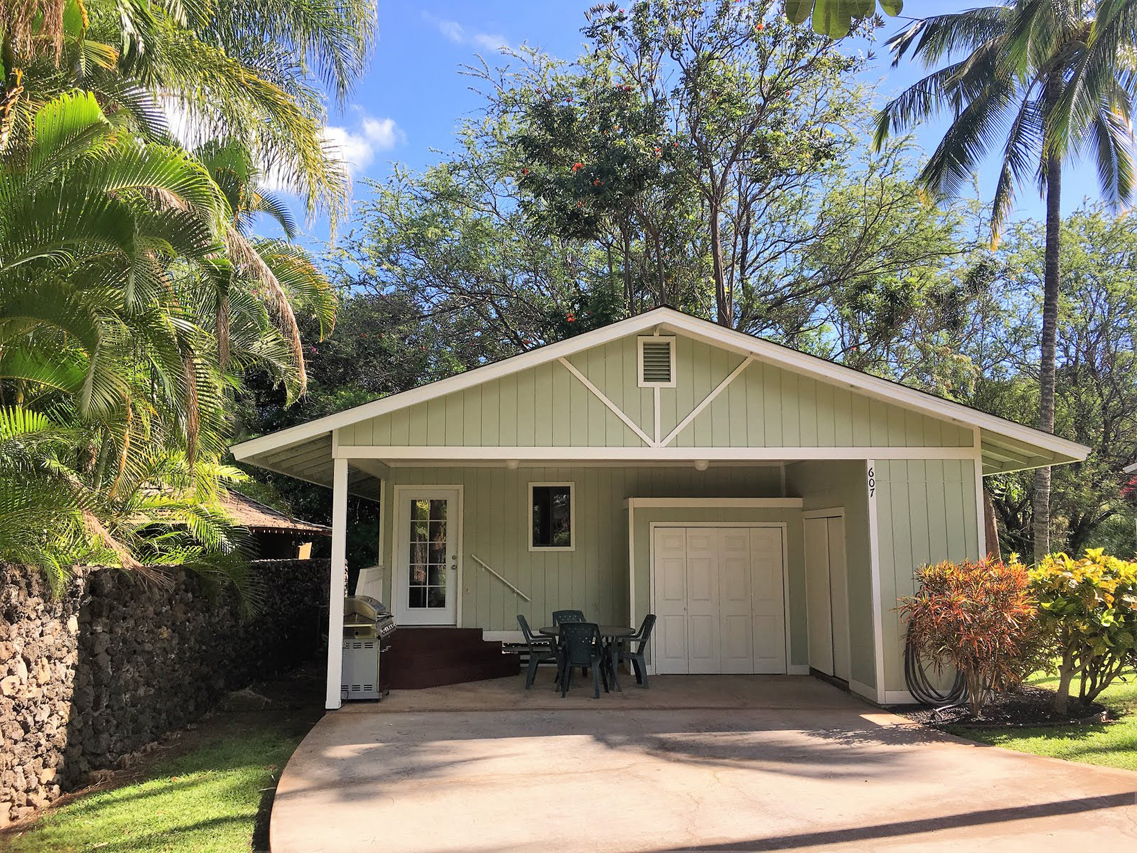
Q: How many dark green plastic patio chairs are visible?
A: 4